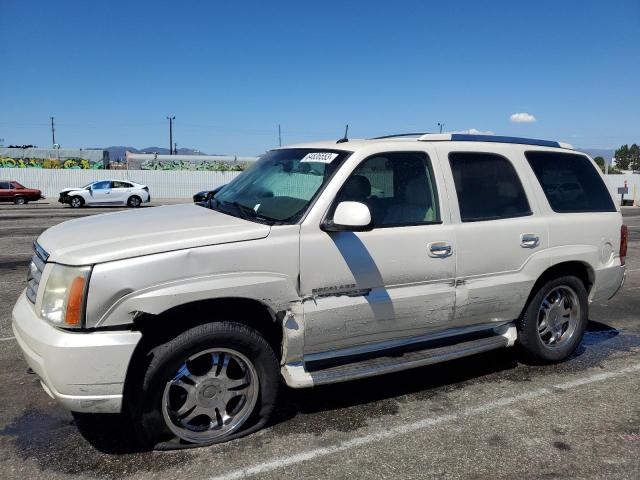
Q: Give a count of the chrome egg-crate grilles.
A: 1